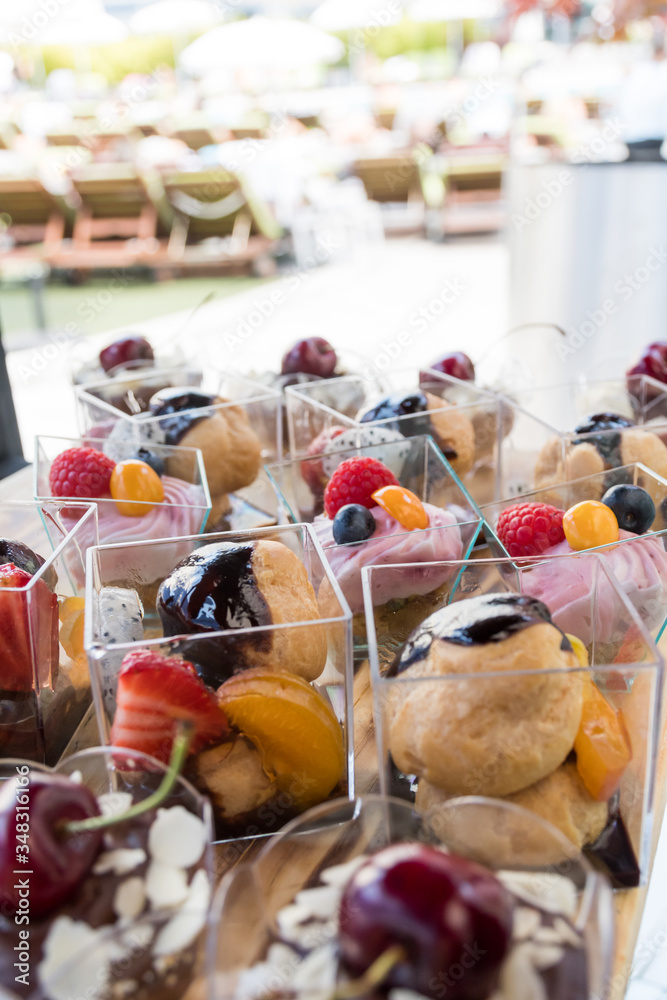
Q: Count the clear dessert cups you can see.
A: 15